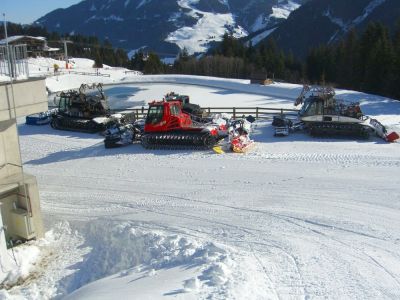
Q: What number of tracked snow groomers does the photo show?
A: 4